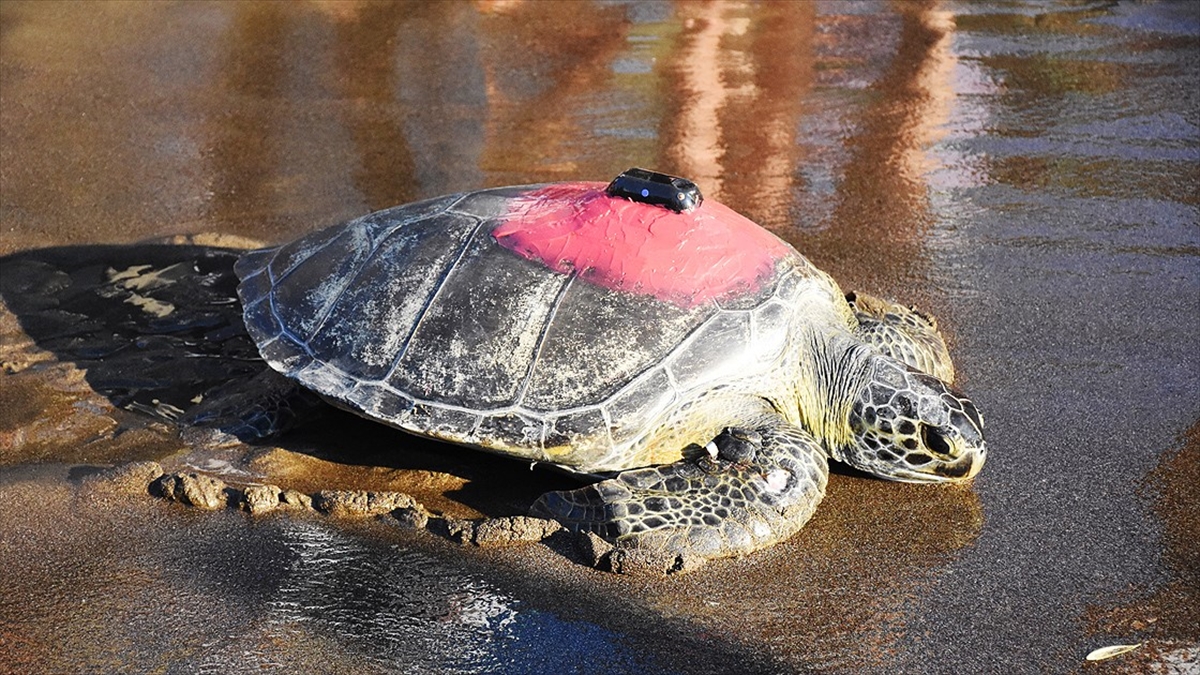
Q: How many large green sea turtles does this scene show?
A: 1